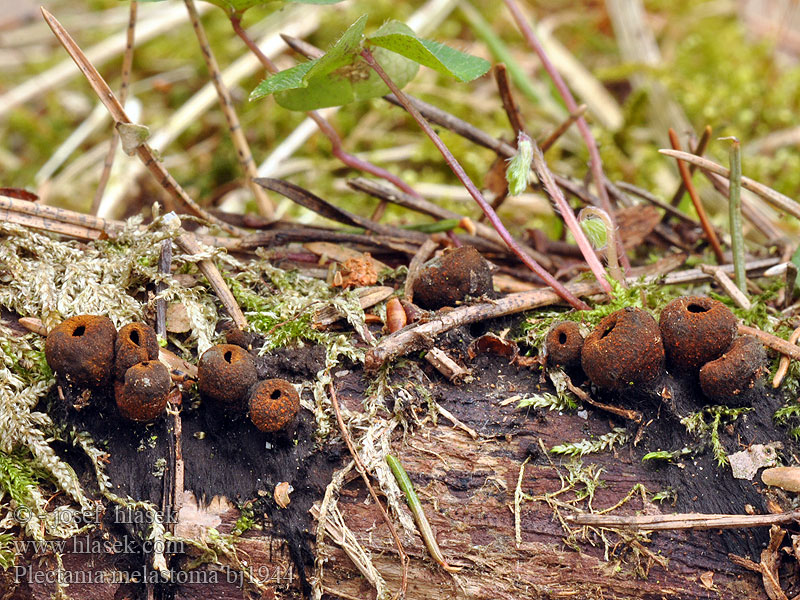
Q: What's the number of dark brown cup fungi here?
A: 10